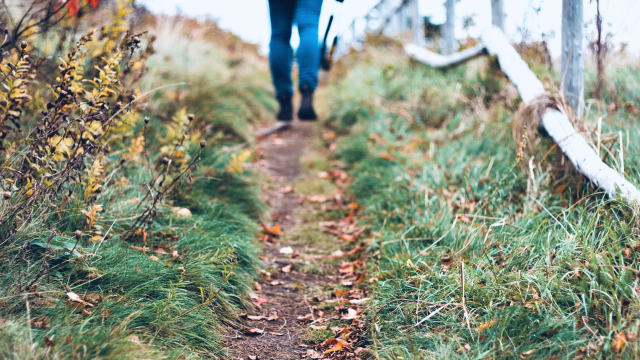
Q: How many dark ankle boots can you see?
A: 2